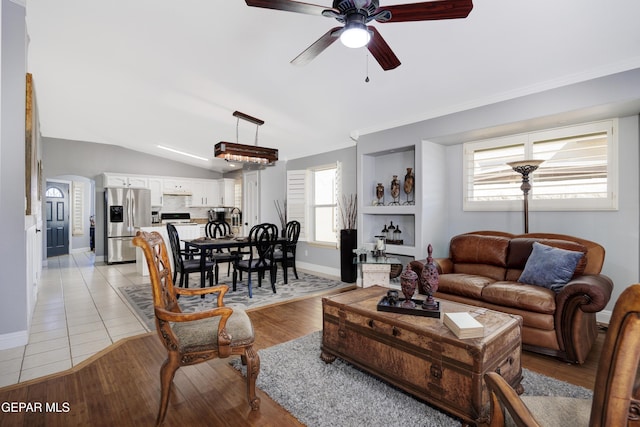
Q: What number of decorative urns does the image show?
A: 5